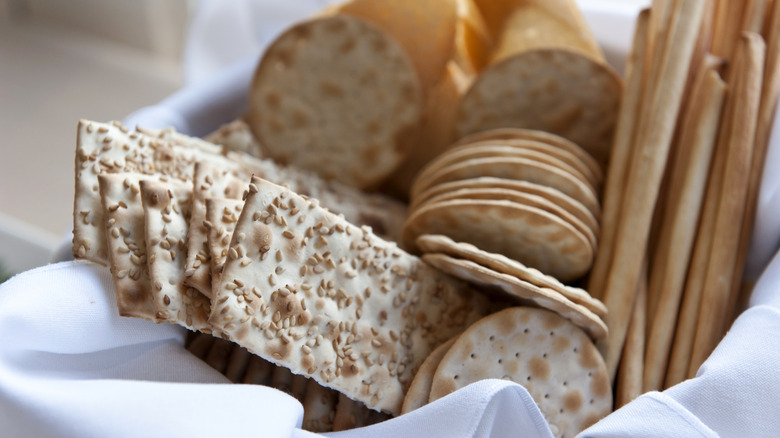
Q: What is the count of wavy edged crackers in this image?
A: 2